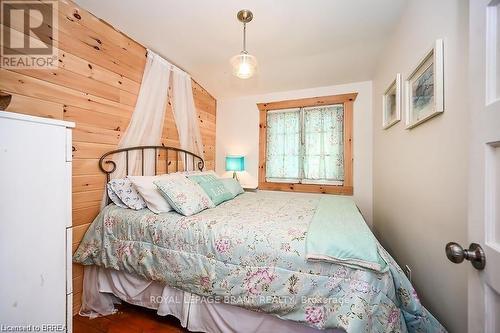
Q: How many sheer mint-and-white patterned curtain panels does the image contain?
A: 2